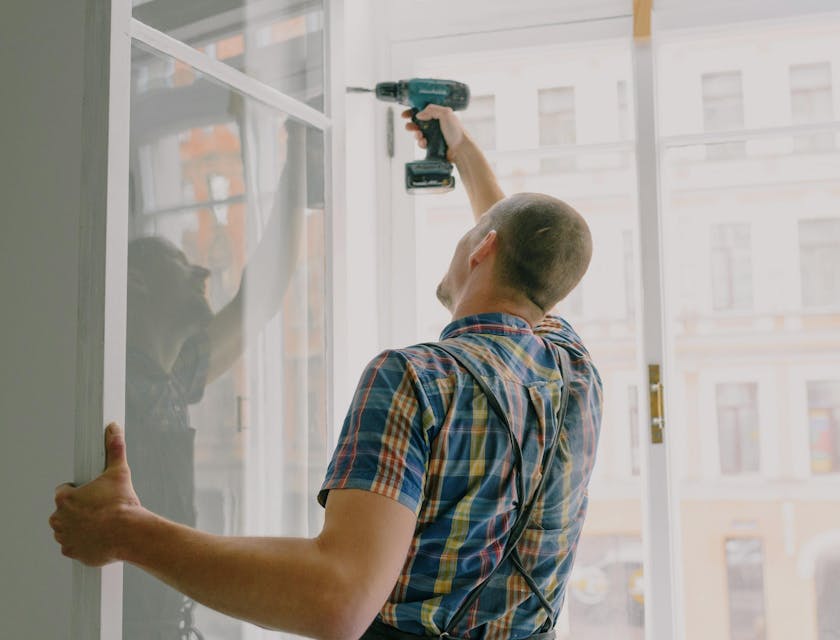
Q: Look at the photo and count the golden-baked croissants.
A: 0